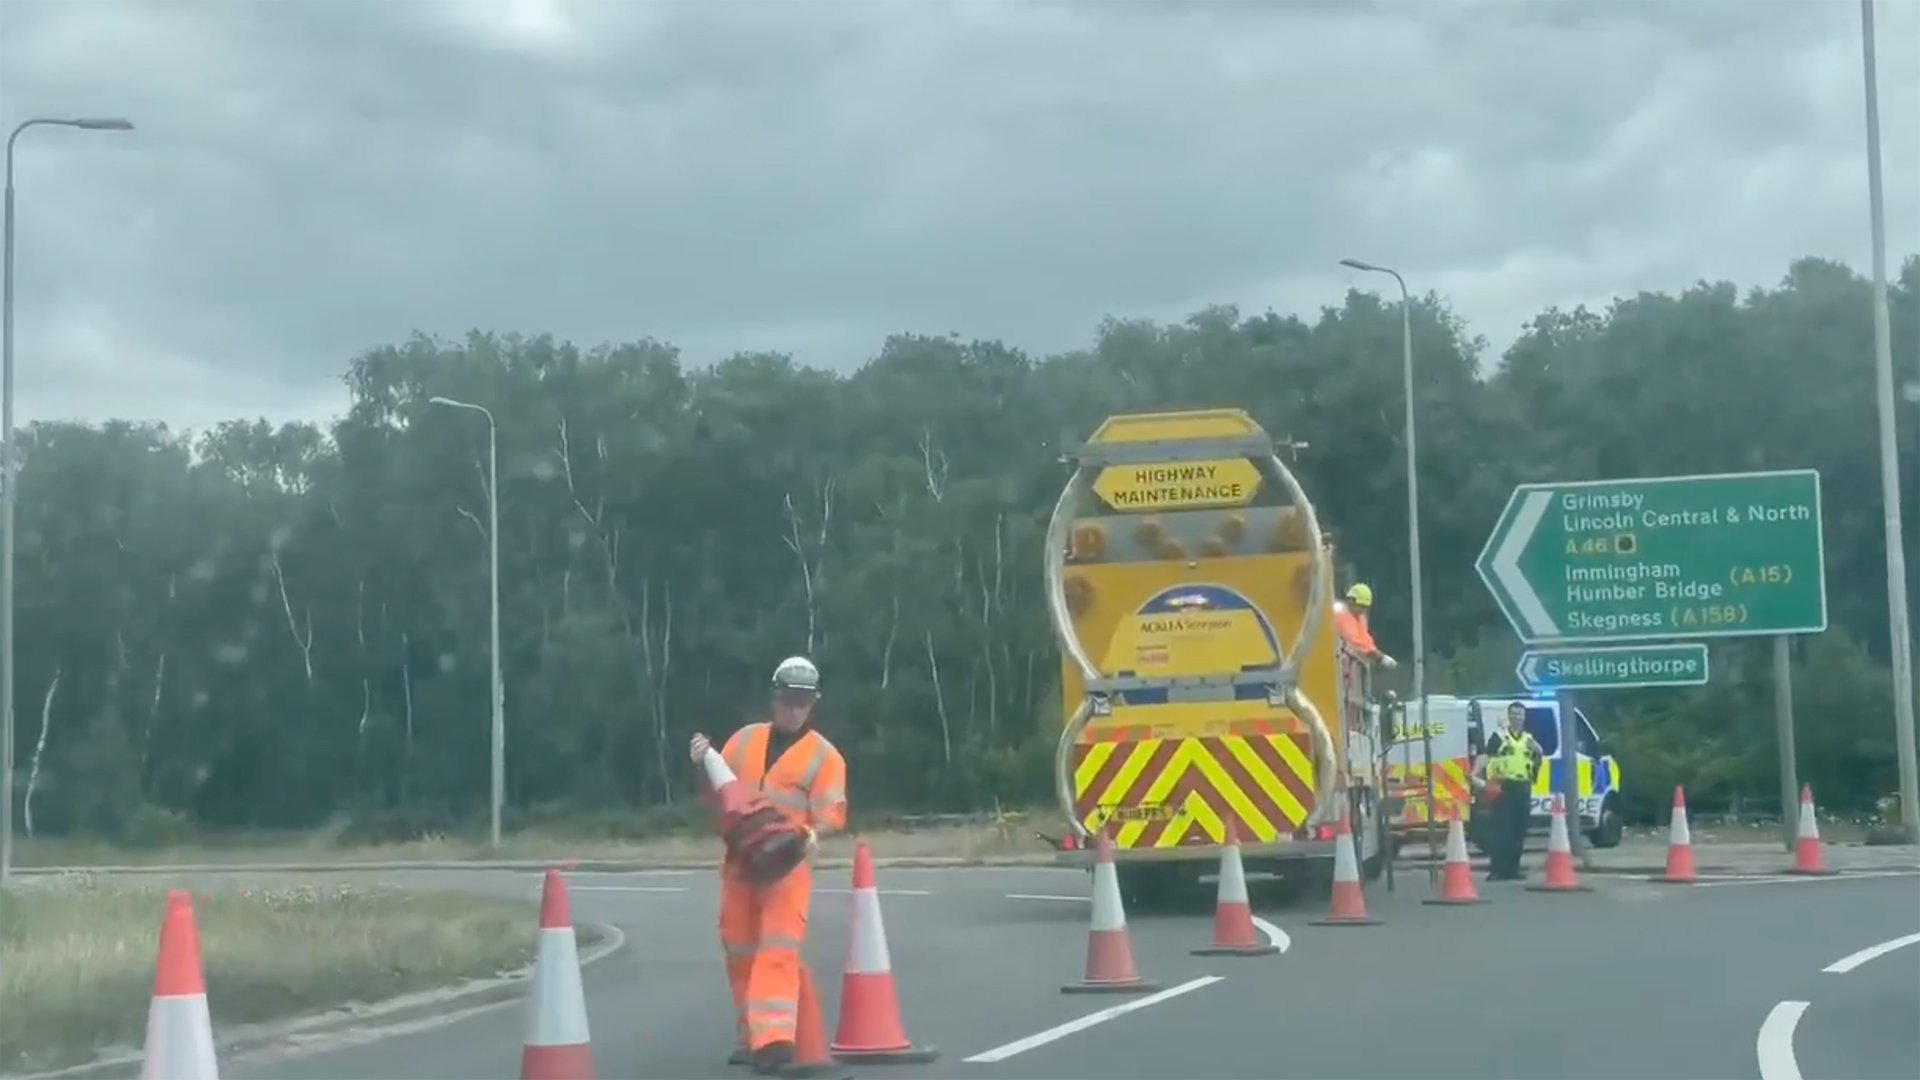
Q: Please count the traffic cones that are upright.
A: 11